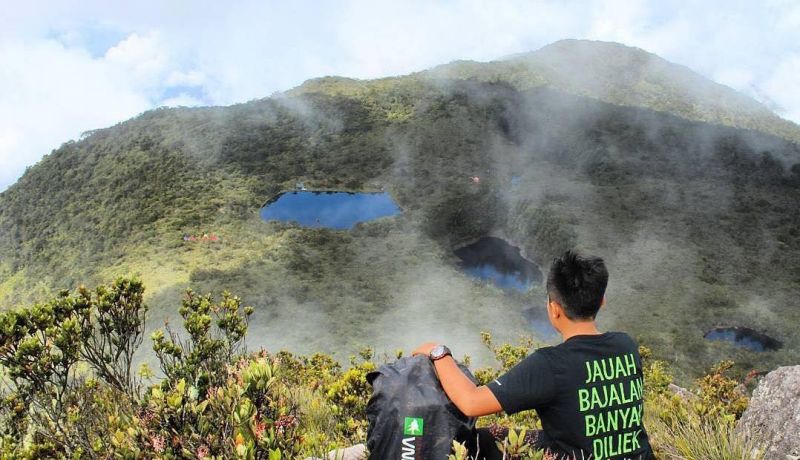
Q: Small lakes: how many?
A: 4